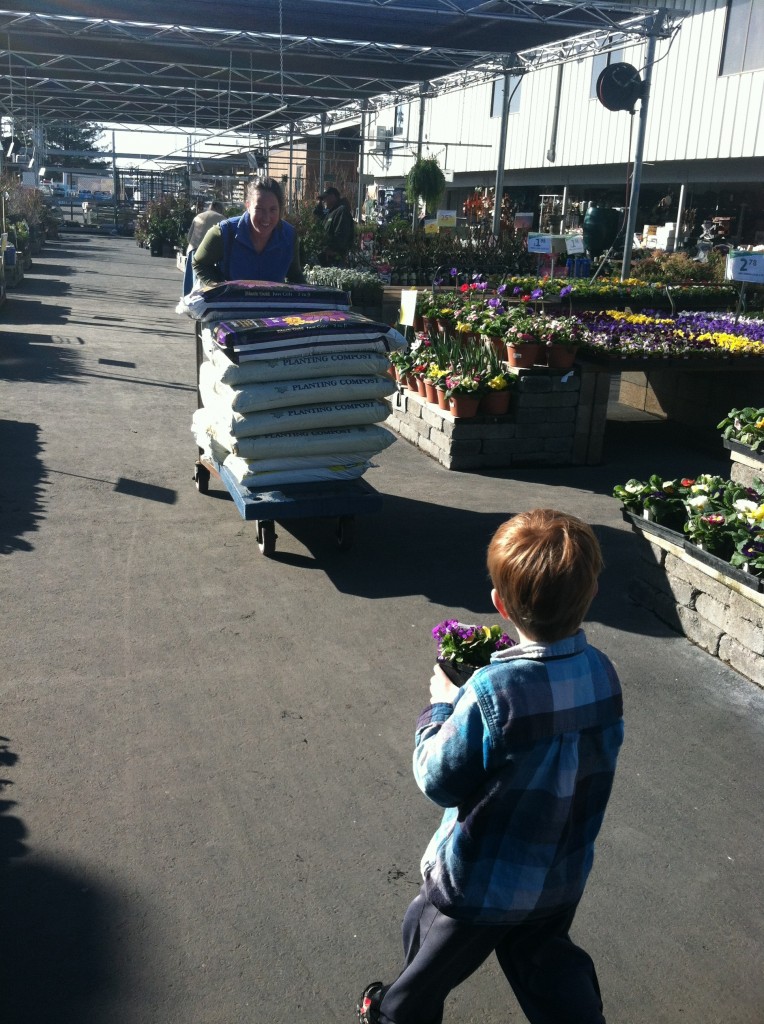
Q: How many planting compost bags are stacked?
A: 4